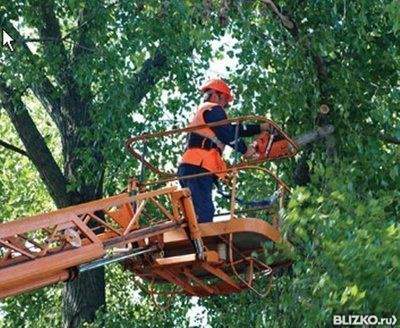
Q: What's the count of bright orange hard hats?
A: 1